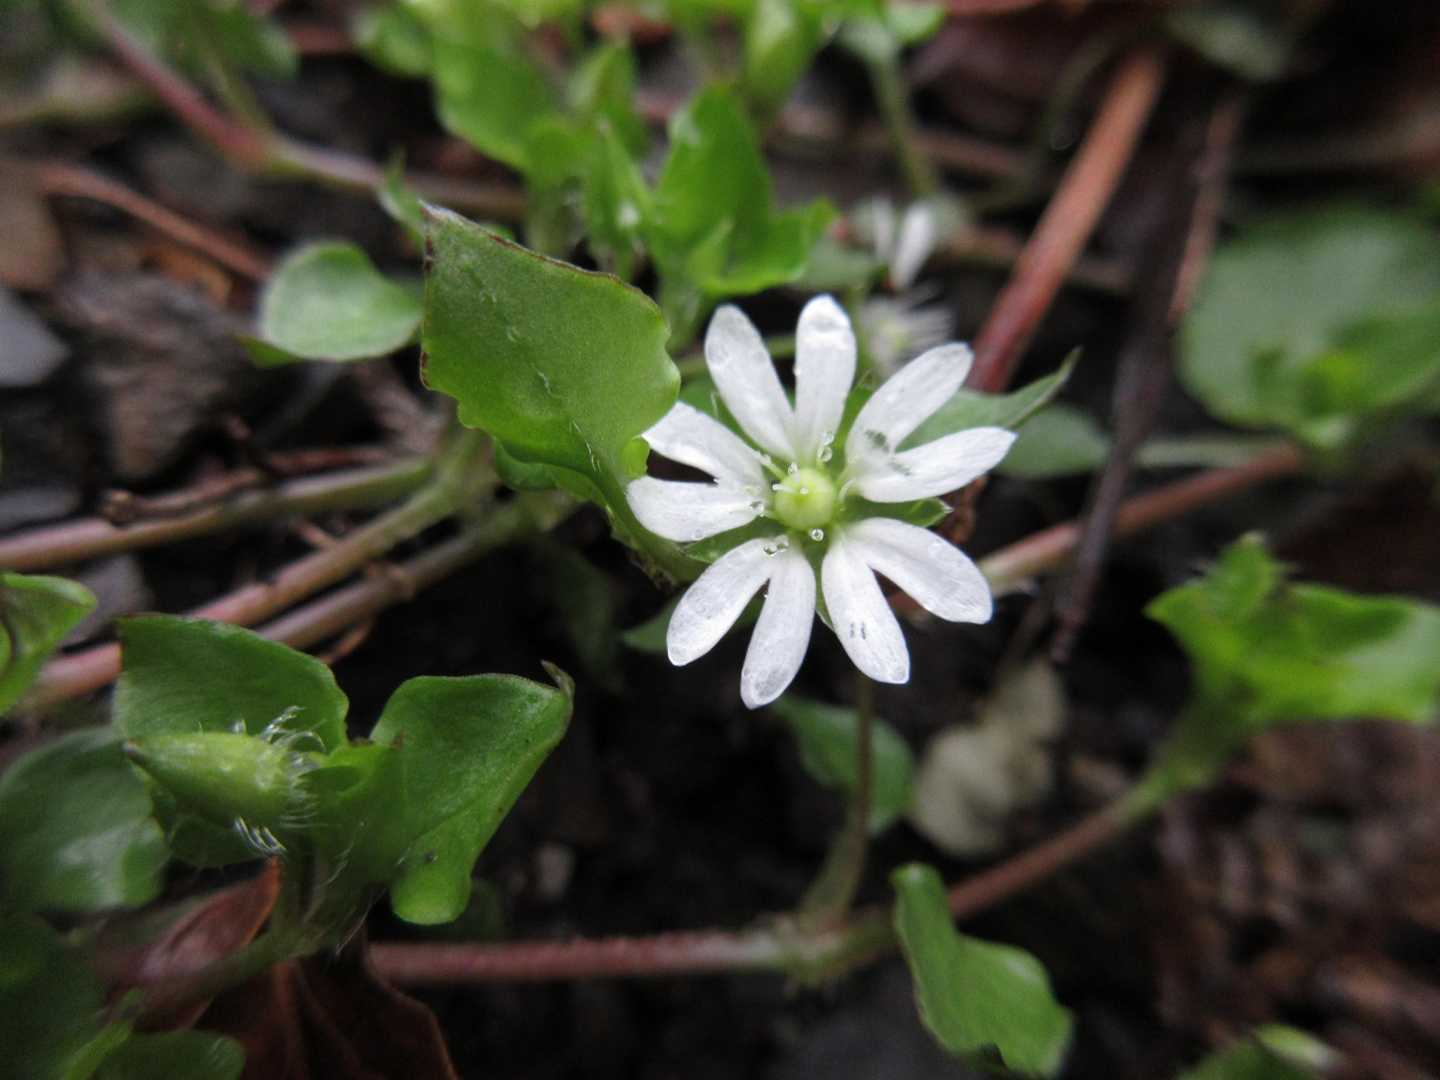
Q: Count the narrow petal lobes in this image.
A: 10